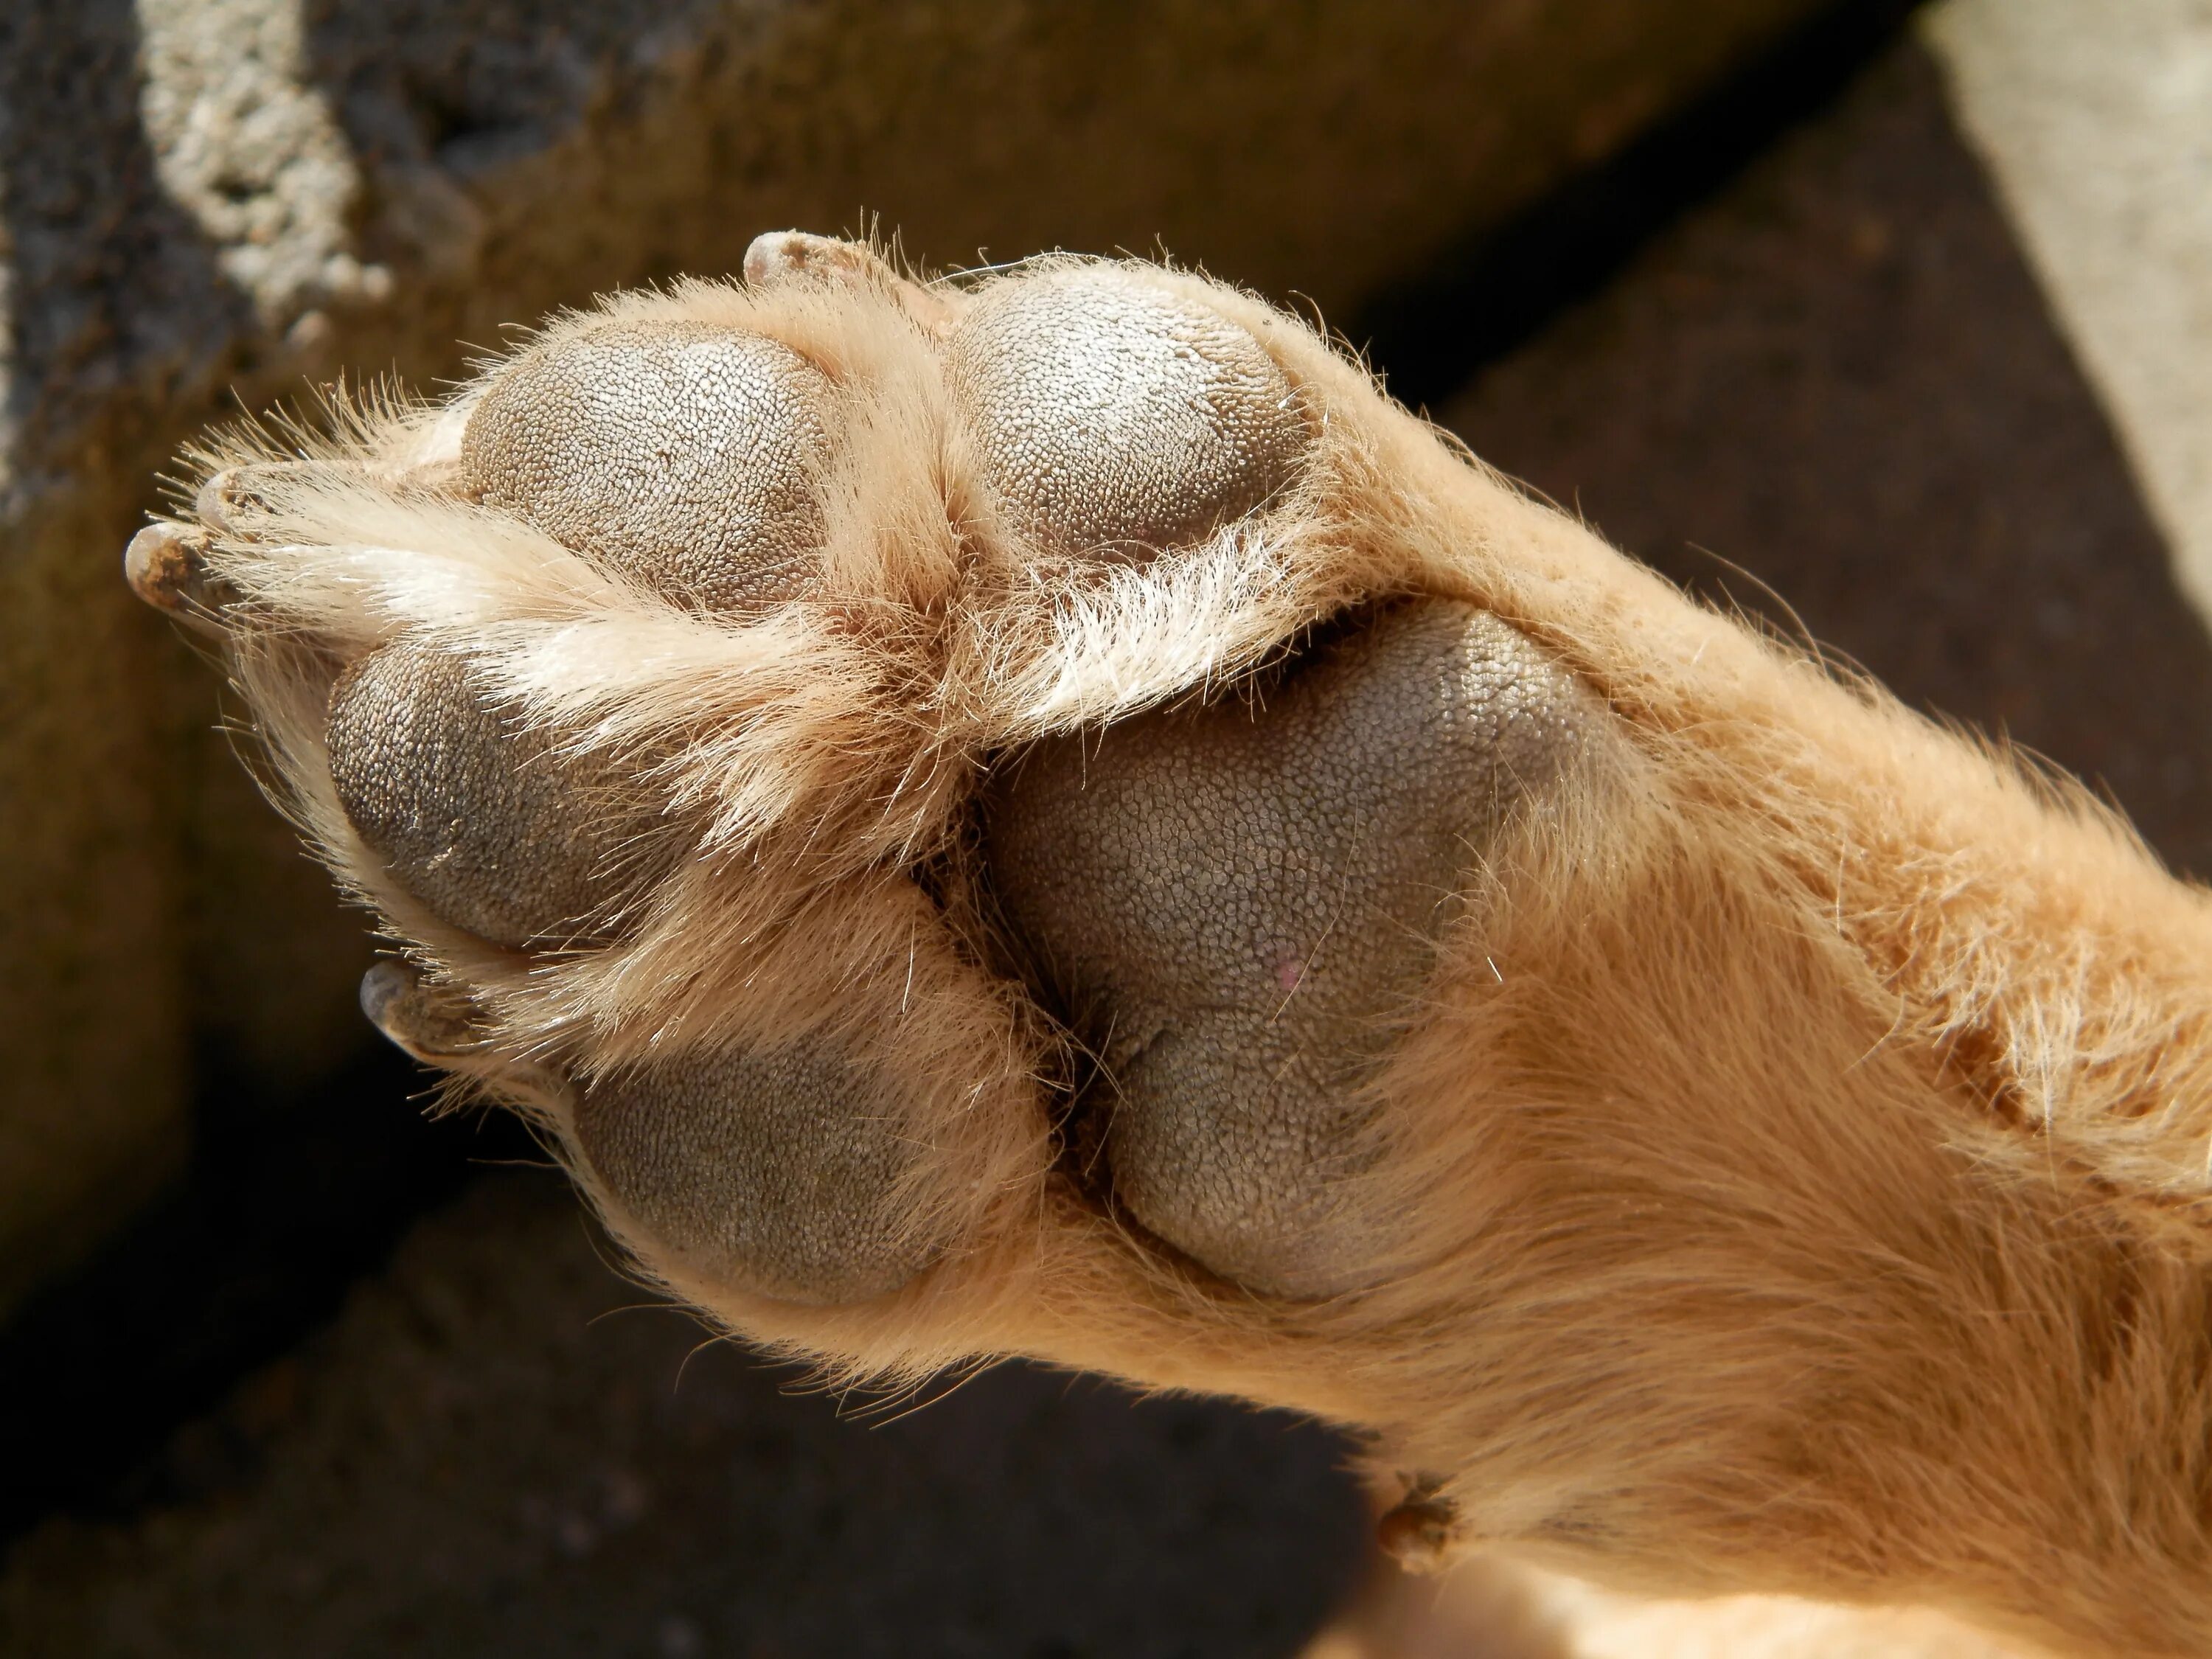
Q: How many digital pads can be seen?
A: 4